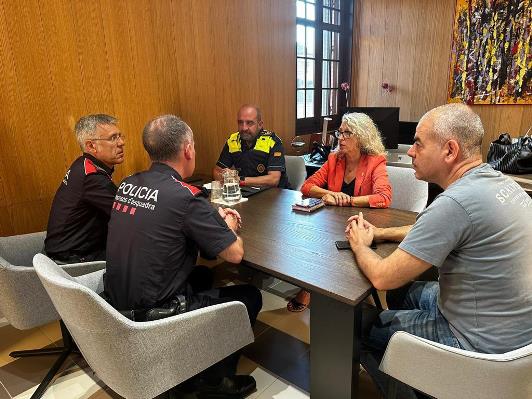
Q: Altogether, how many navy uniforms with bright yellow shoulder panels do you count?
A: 1